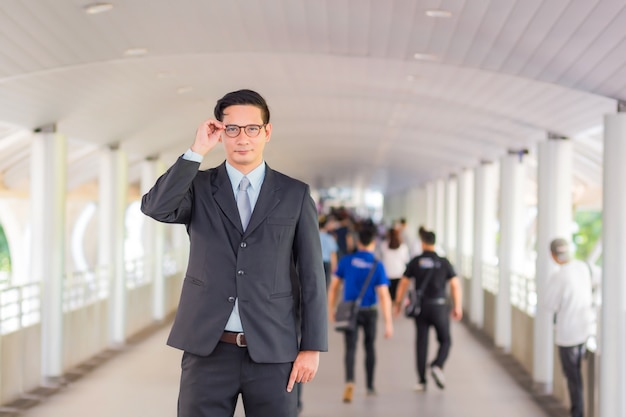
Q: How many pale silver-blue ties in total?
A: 1